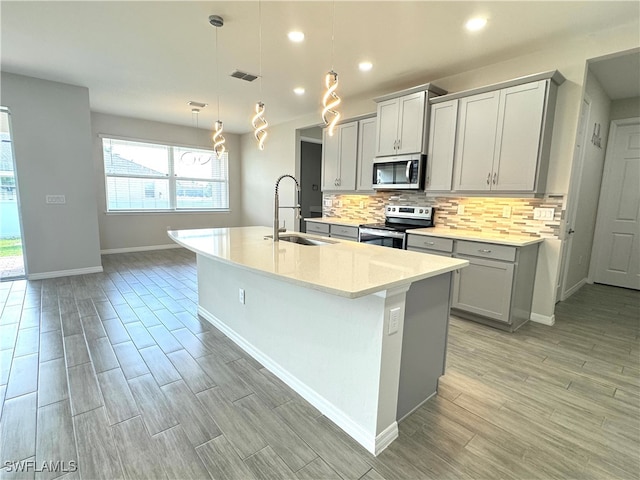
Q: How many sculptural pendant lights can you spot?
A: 3